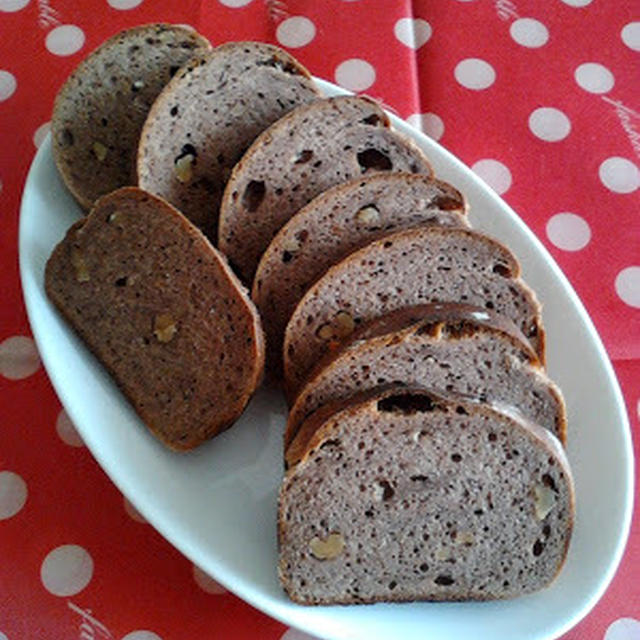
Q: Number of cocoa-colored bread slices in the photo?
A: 8